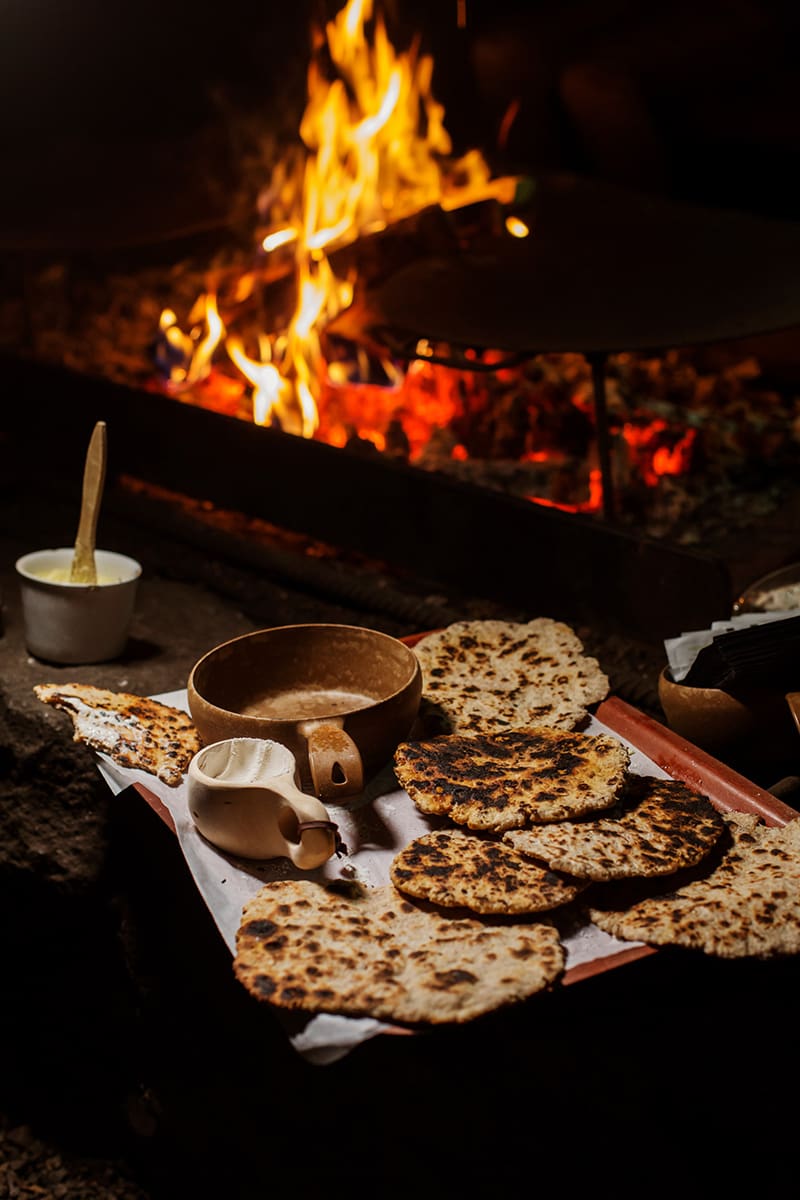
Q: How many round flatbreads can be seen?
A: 6